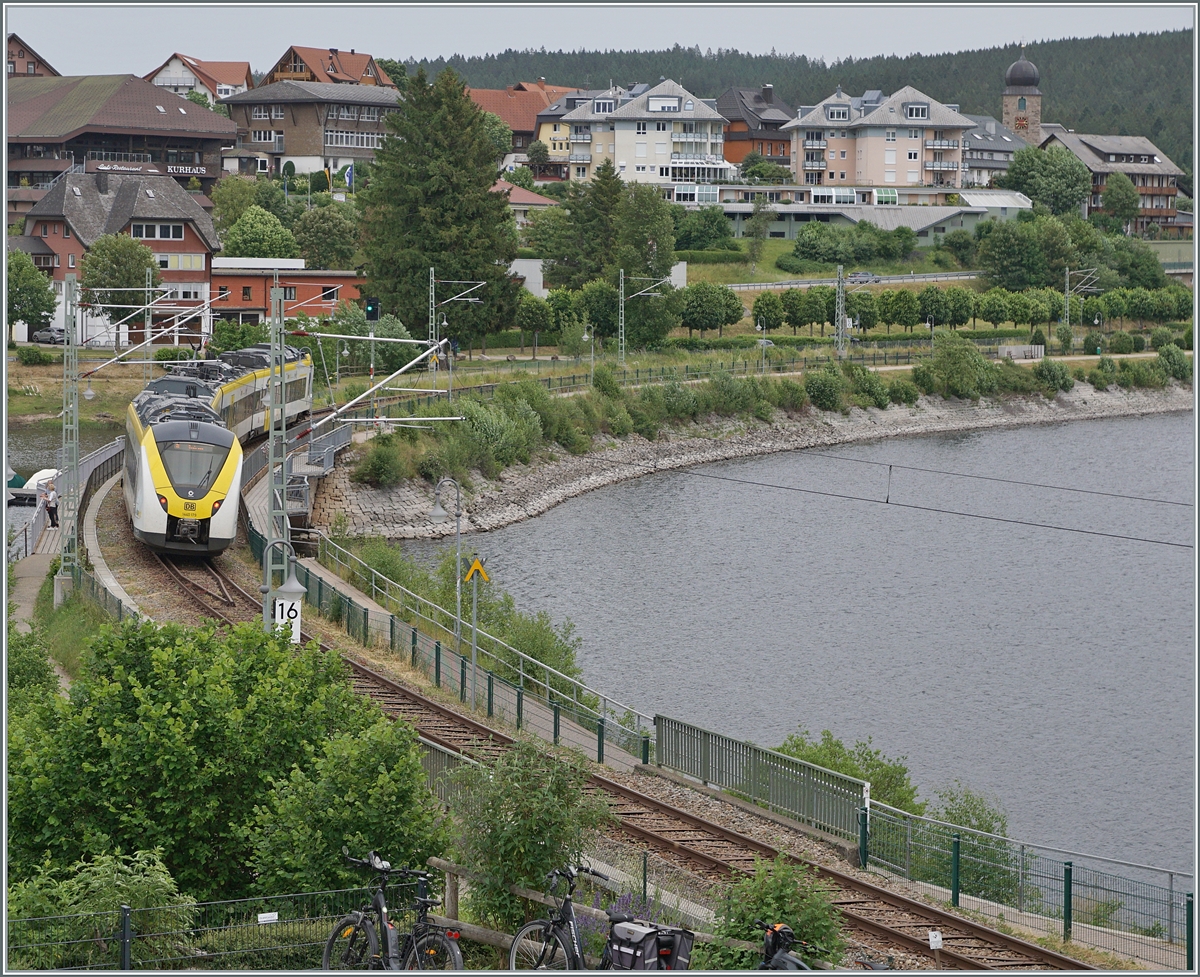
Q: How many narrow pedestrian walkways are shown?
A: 2